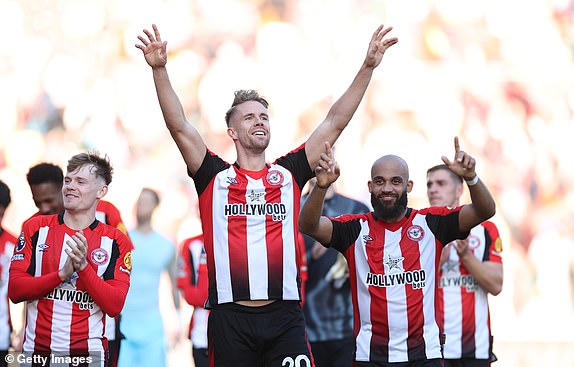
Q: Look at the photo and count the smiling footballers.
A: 3